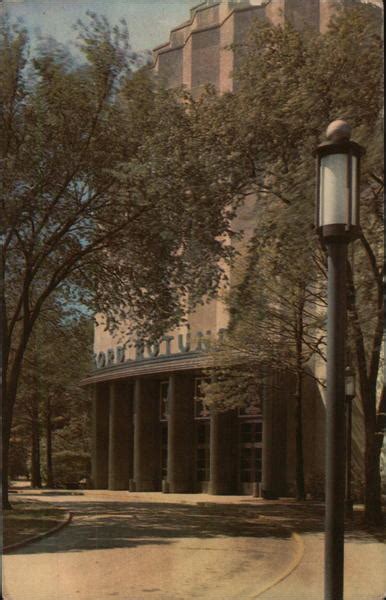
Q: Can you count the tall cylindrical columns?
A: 6